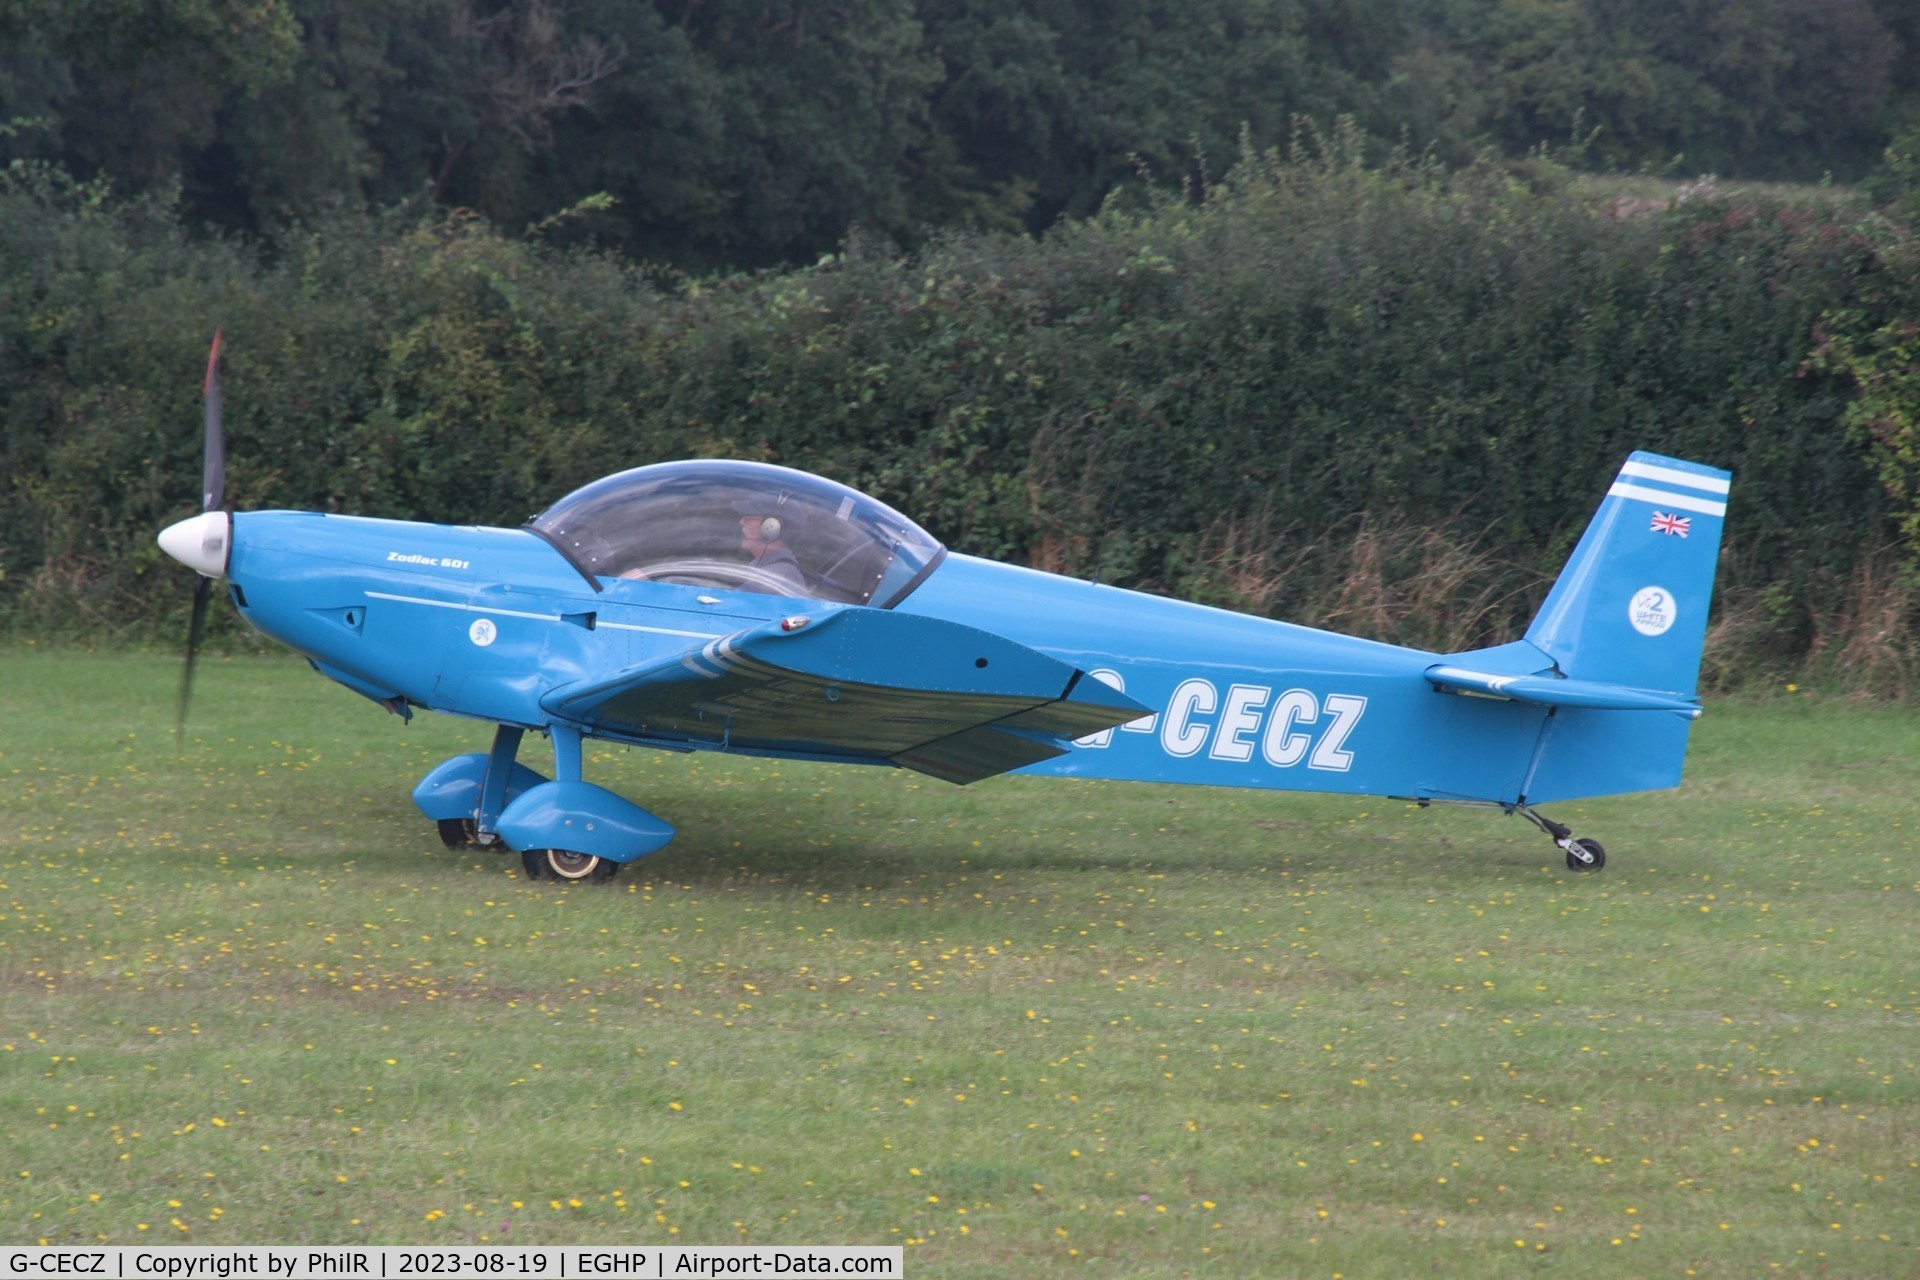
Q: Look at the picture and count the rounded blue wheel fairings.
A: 2